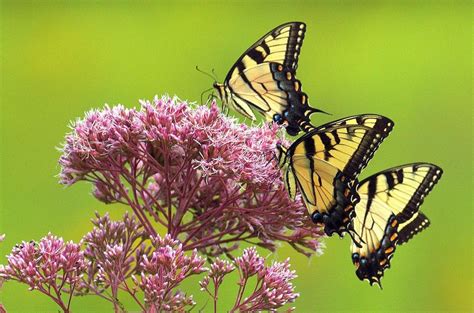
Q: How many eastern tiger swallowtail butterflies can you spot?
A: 3